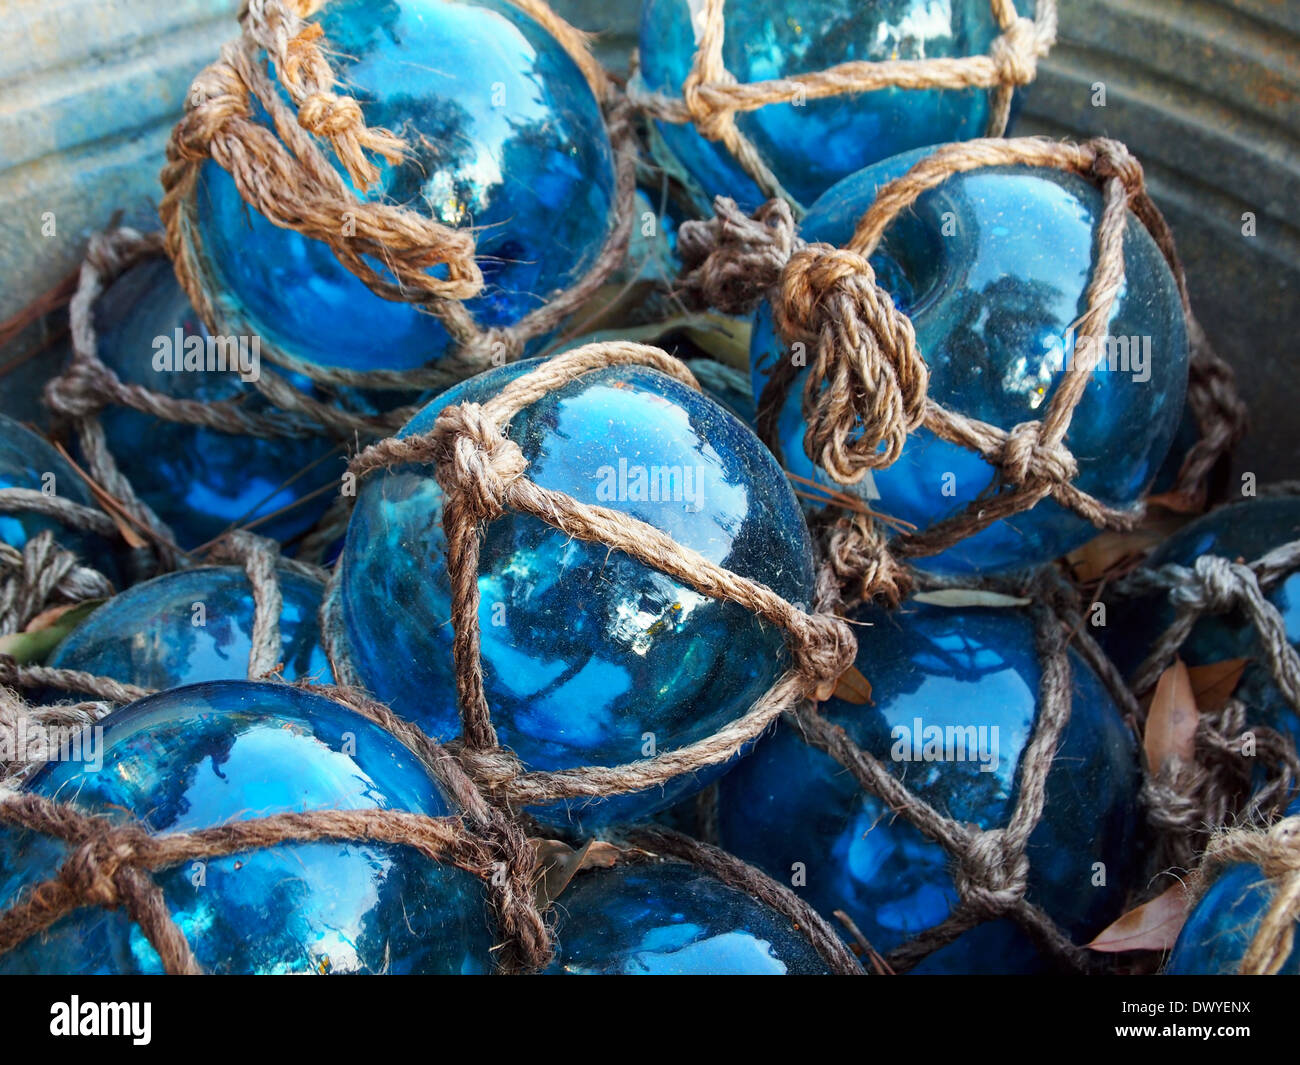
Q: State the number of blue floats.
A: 12